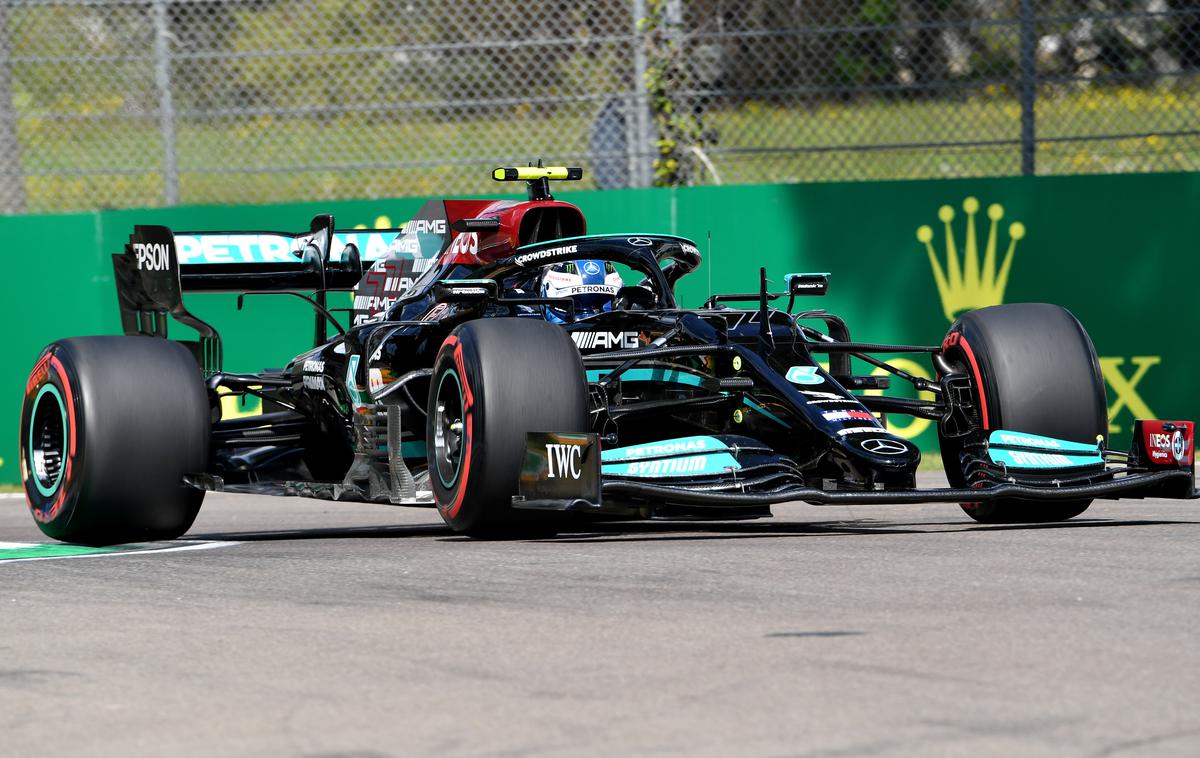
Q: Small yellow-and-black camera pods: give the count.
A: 1